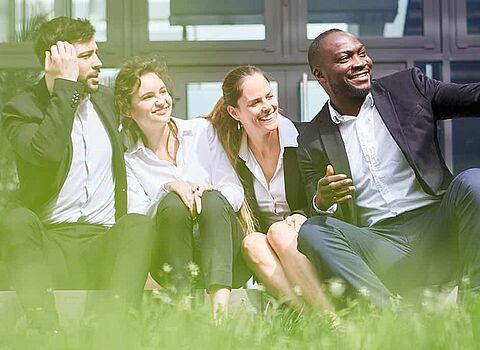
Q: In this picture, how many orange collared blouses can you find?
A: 0